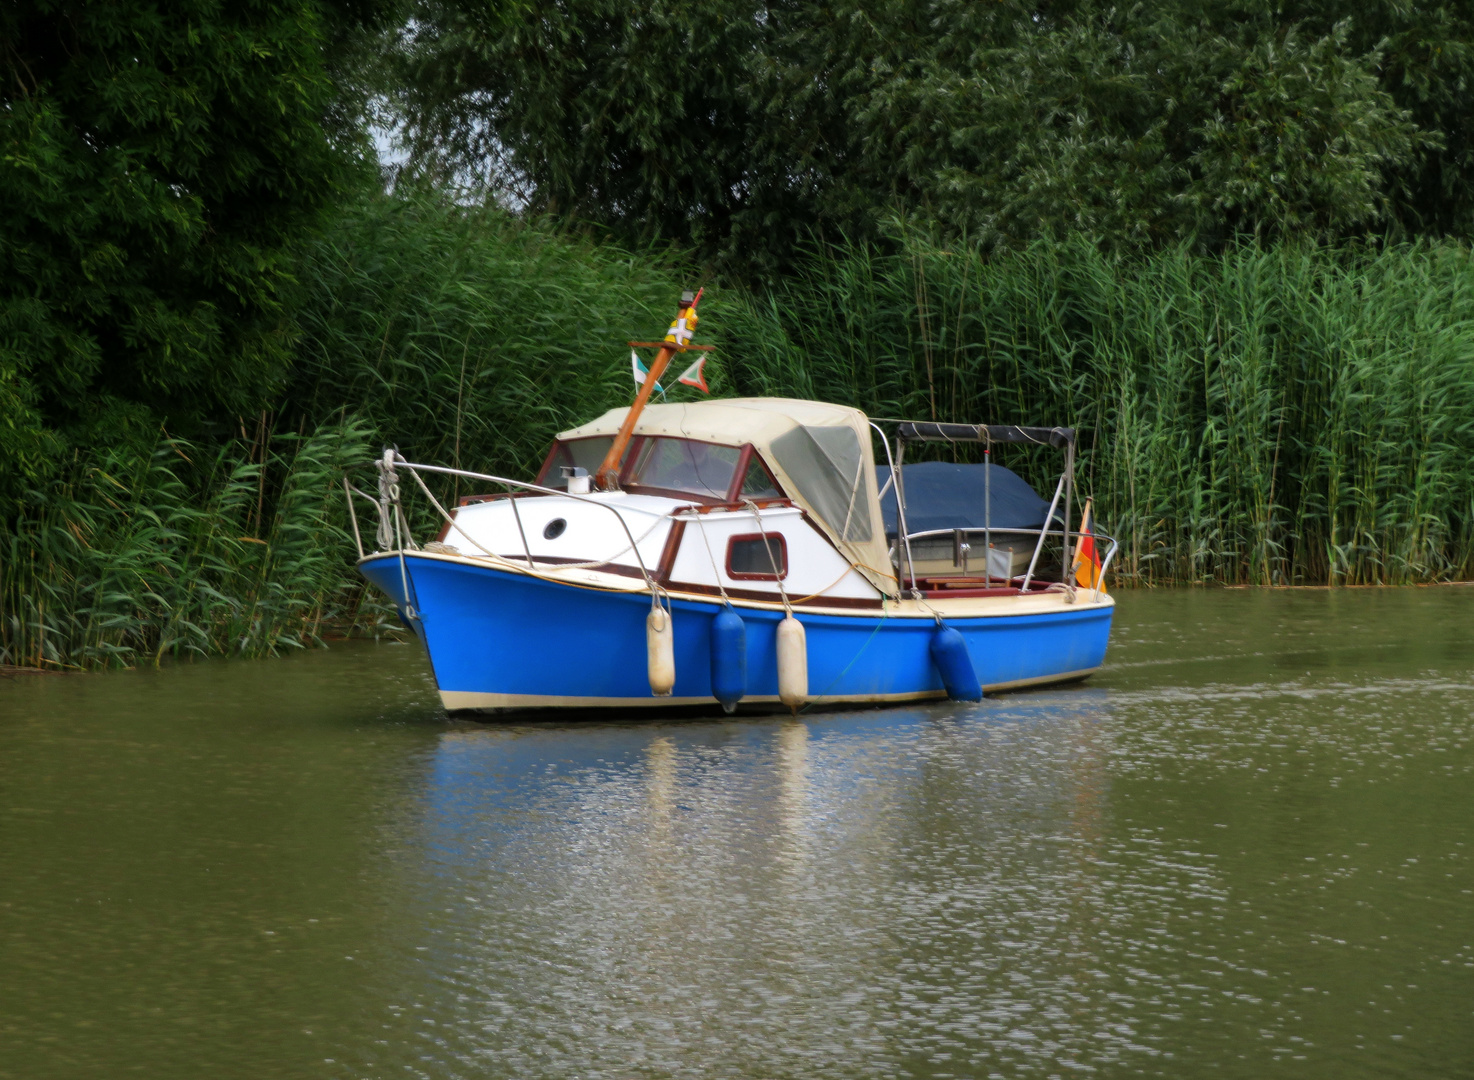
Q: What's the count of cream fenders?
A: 2